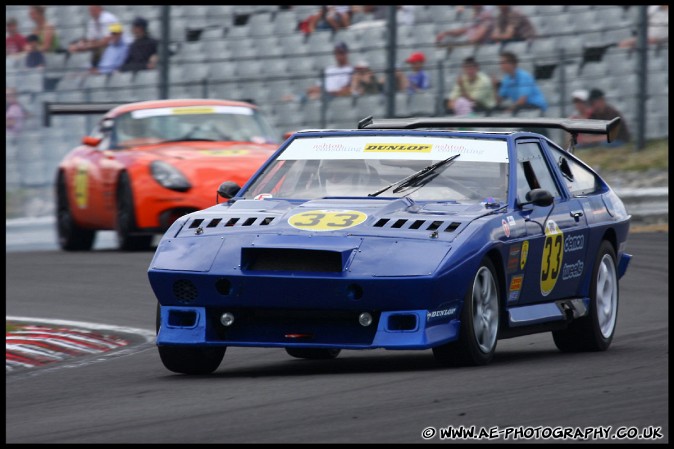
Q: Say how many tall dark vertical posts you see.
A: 3